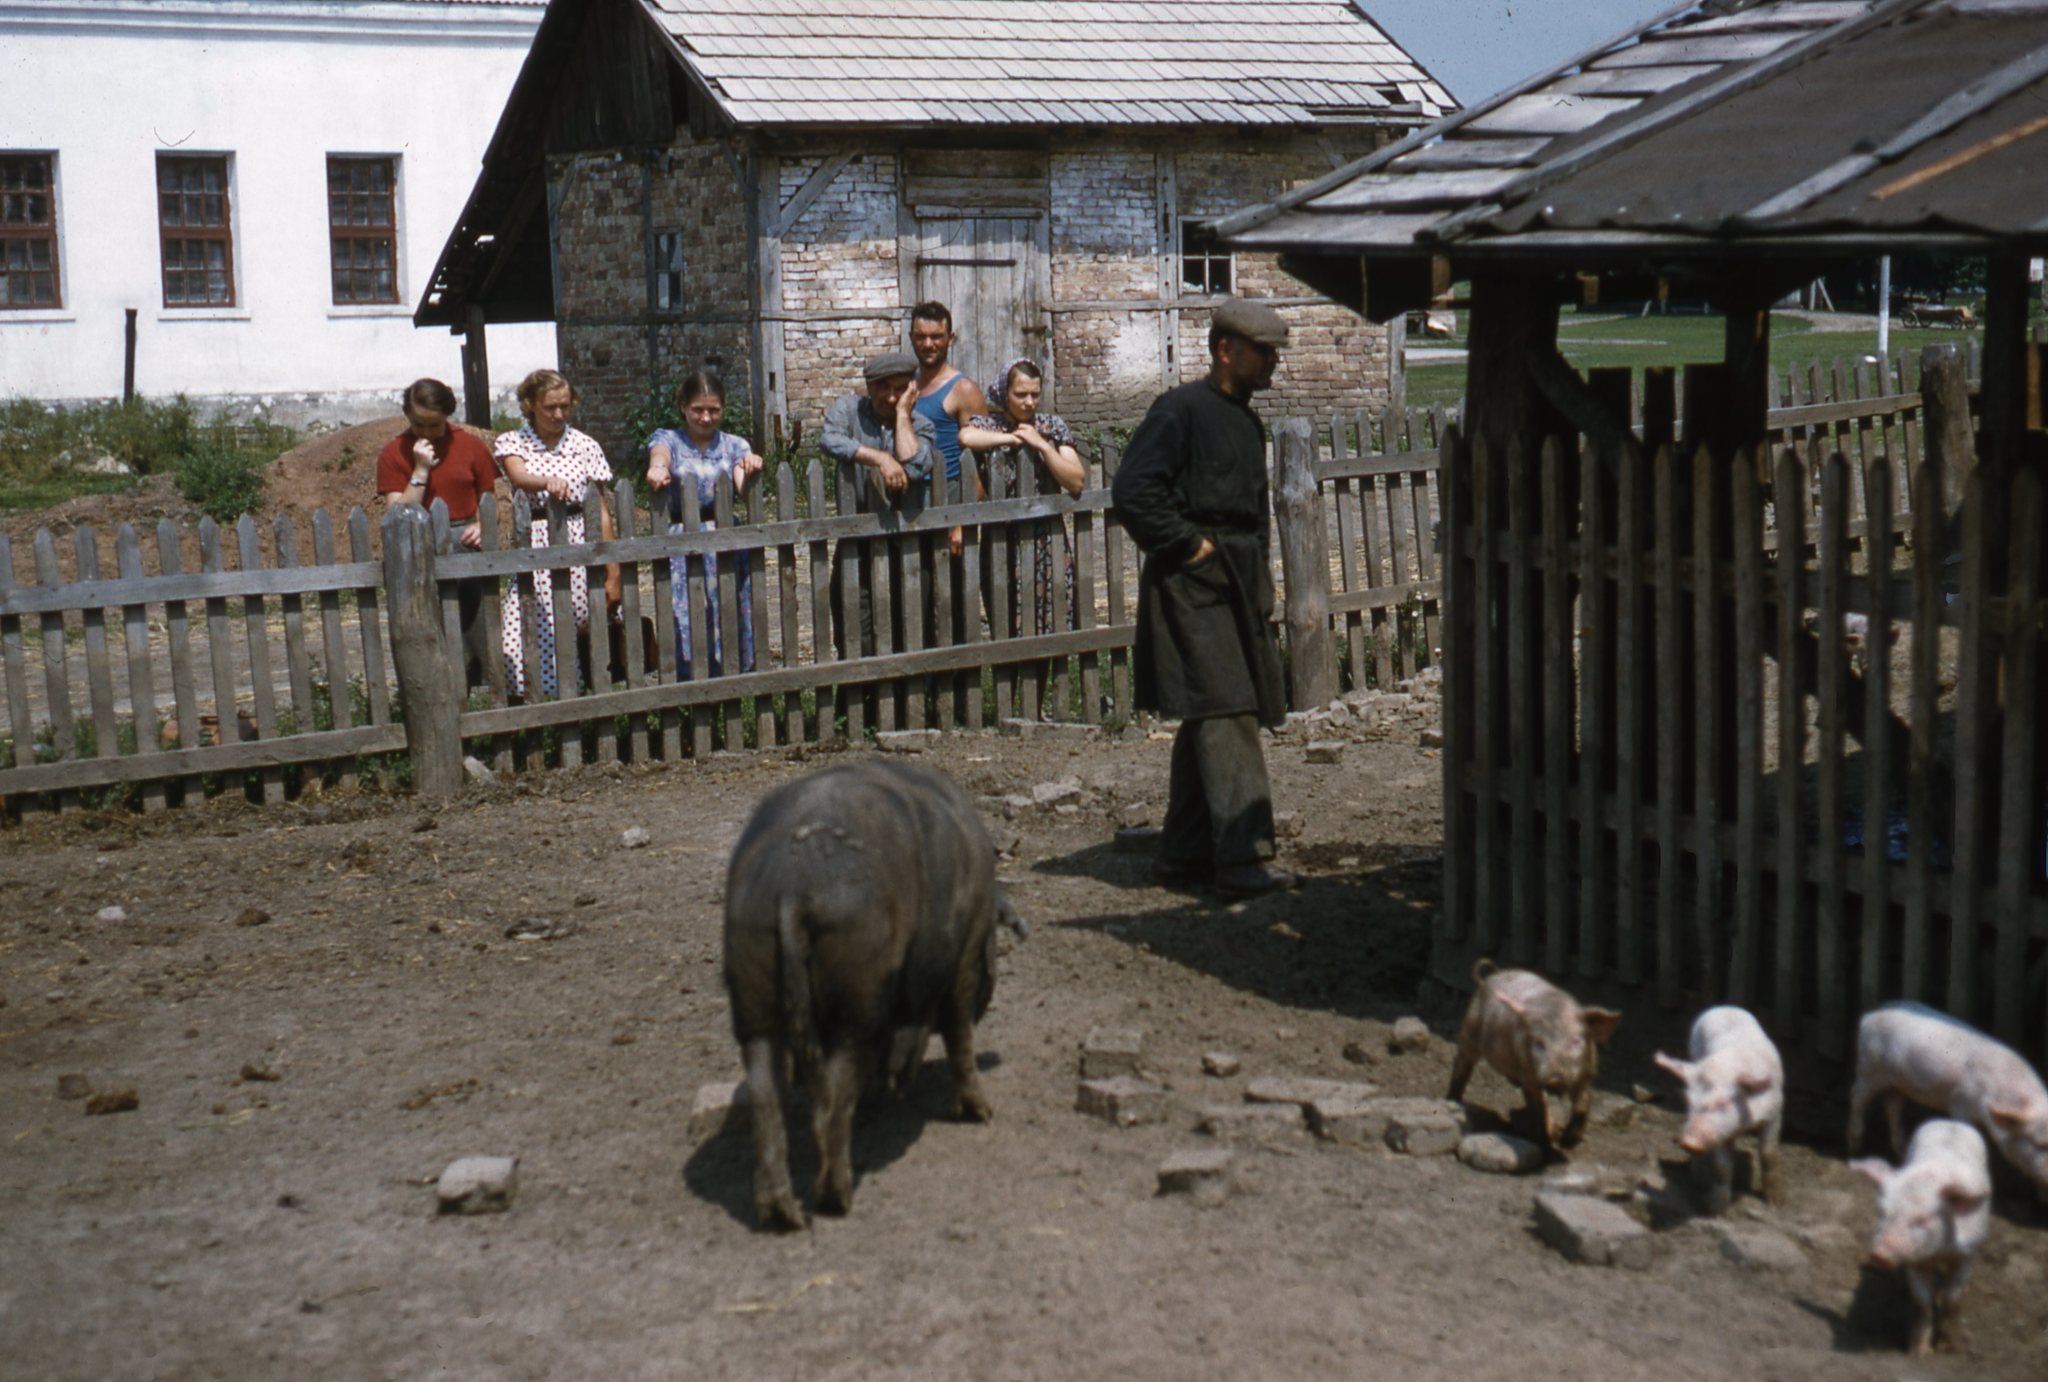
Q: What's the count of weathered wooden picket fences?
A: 2